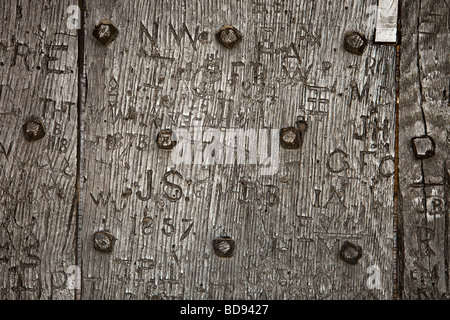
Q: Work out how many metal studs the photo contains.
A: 10